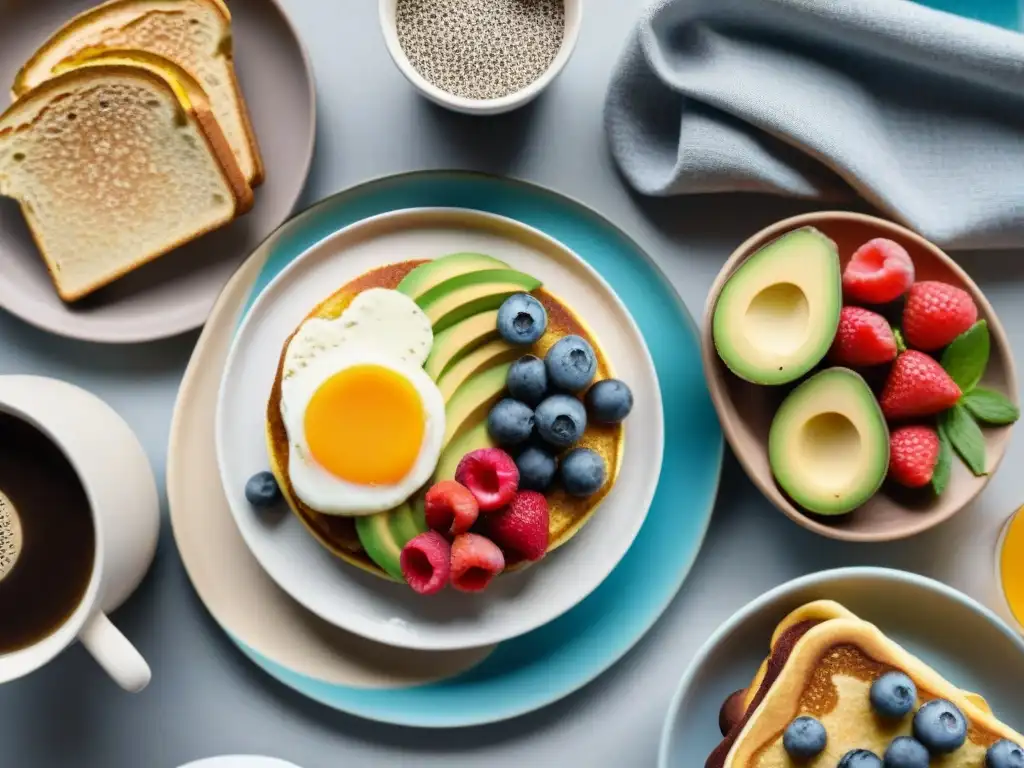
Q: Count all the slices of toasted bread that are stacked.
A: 3